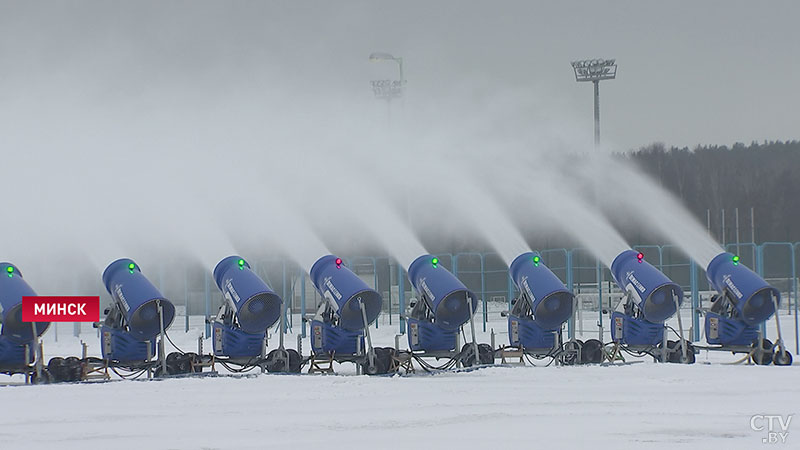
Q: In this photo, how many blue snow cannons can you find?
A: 8